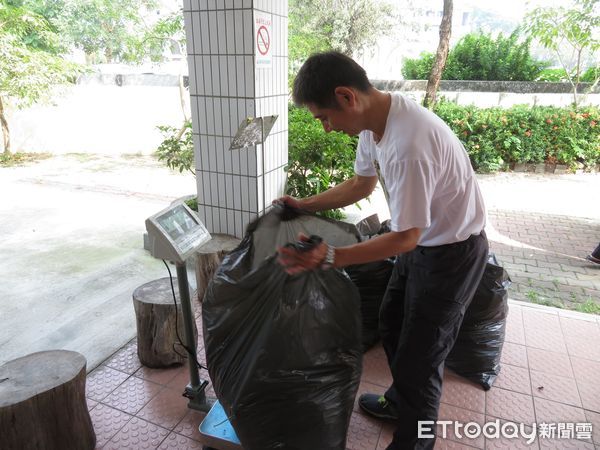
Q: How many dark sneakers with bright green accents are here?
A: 1